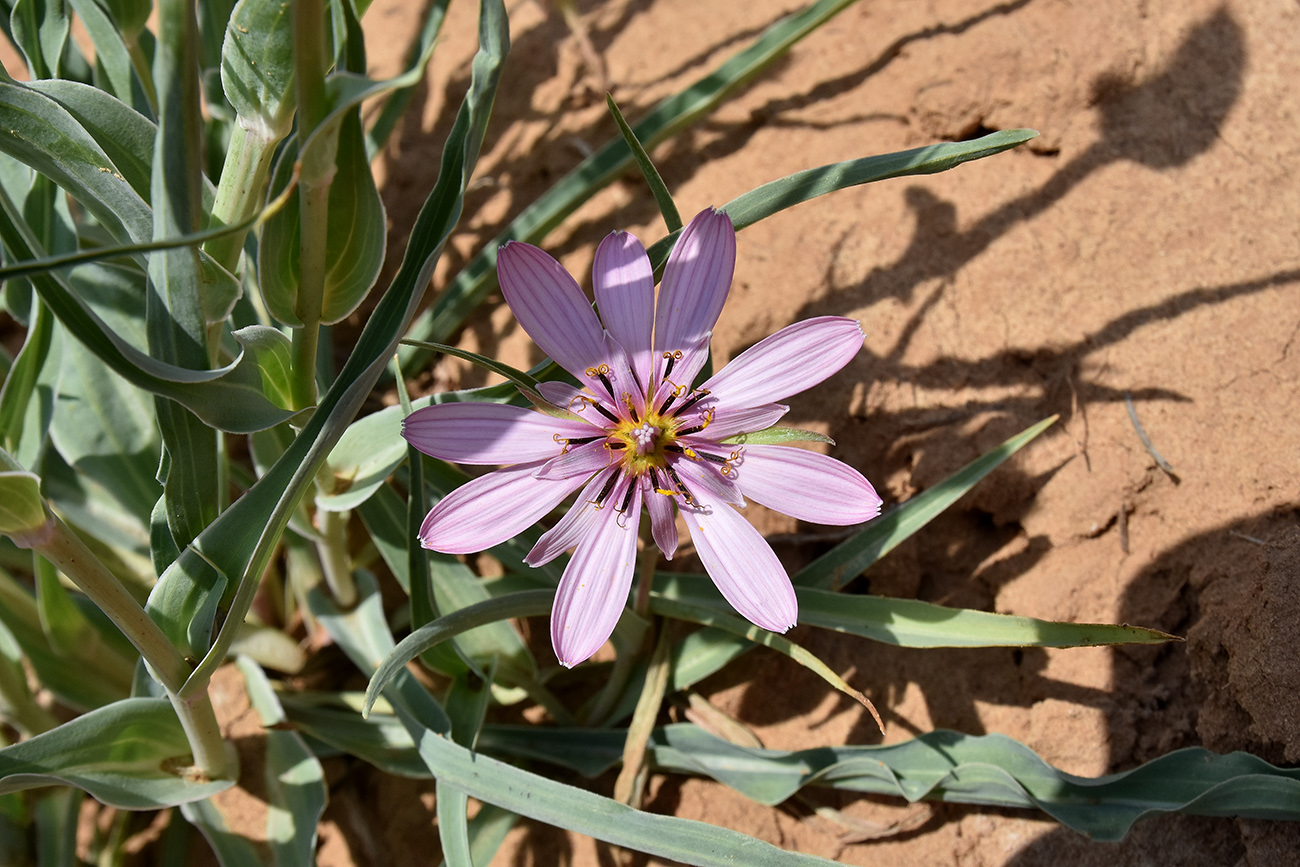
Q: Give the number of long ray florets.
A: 9